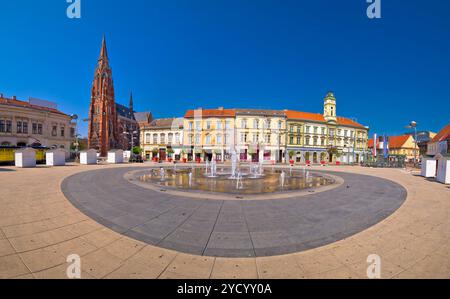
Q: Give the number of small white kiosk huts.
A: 6